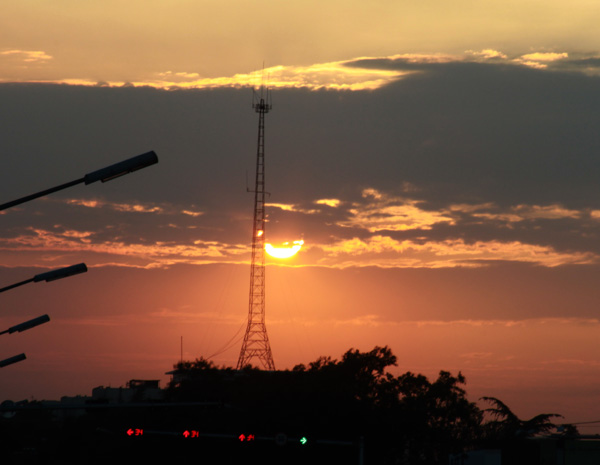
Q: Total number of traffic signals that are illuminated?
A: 4